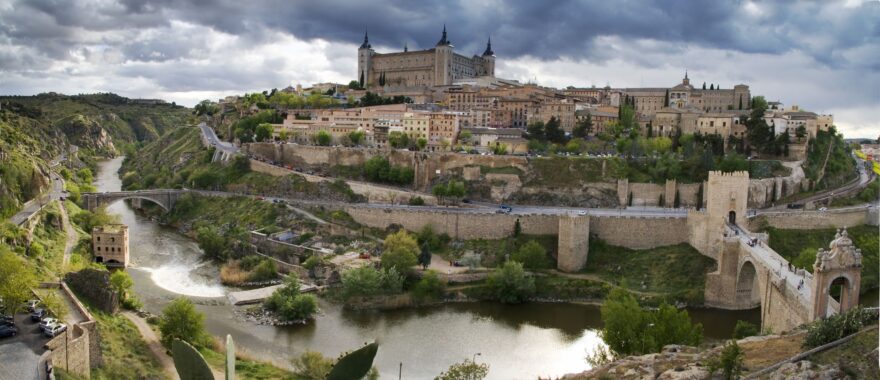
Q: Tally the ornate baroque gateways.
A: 1